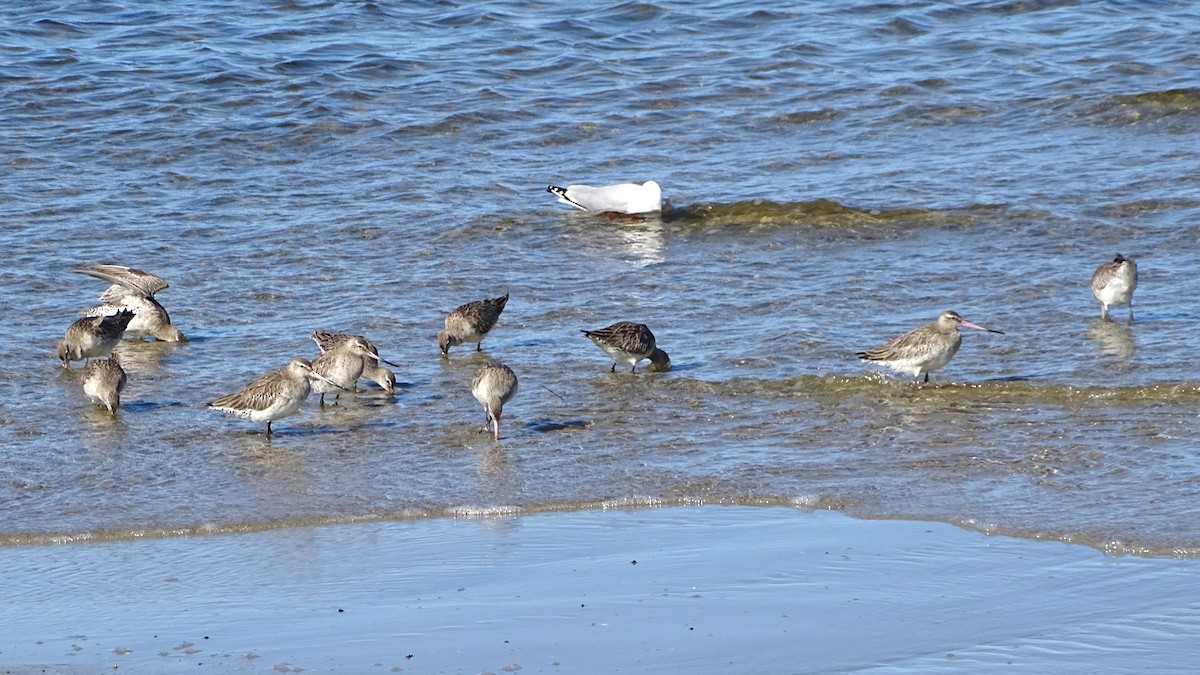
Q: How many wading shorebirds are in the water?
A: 11